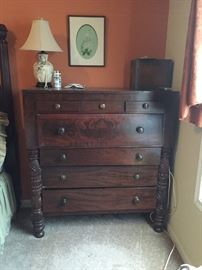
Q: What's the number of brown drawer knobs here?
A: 11